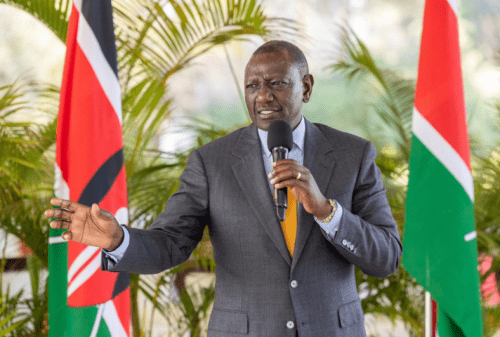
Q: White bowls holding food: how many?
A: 0